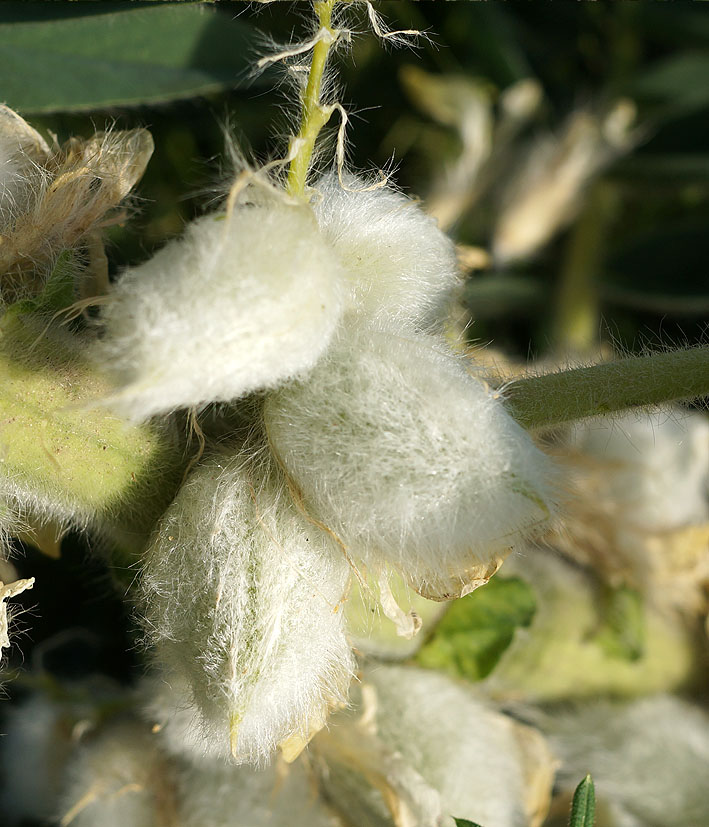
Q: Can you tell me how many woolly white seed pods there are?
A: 4